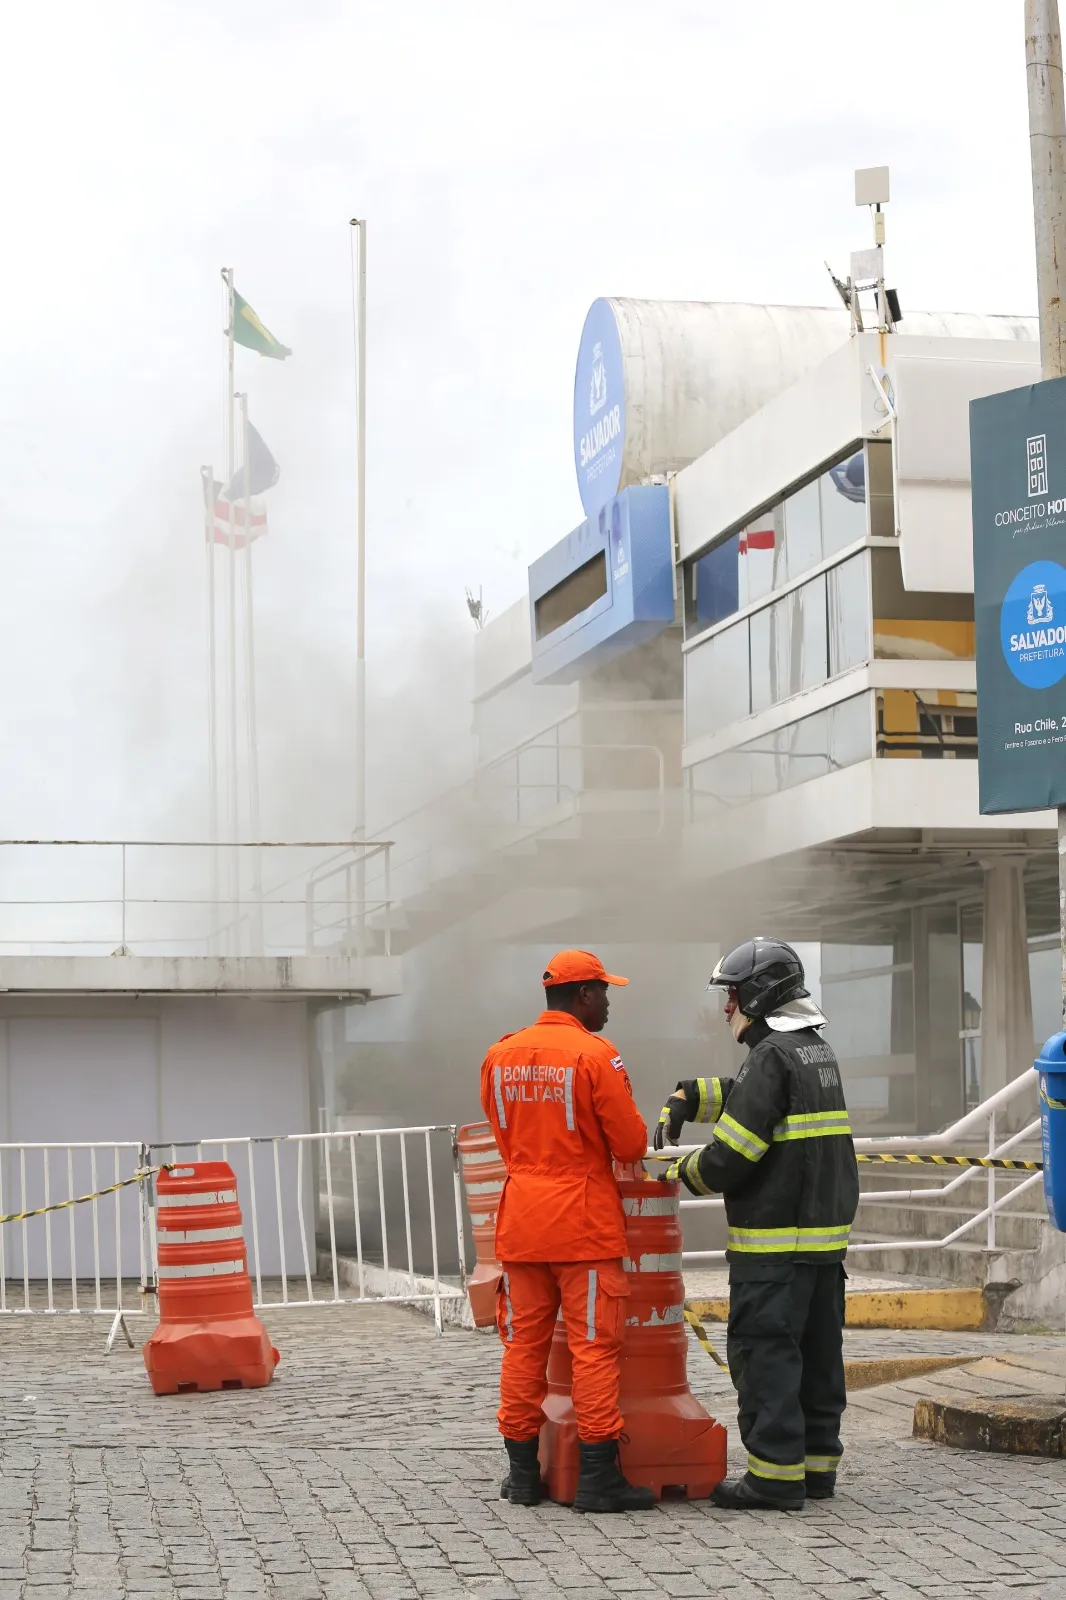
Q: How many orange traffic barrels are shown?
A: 3